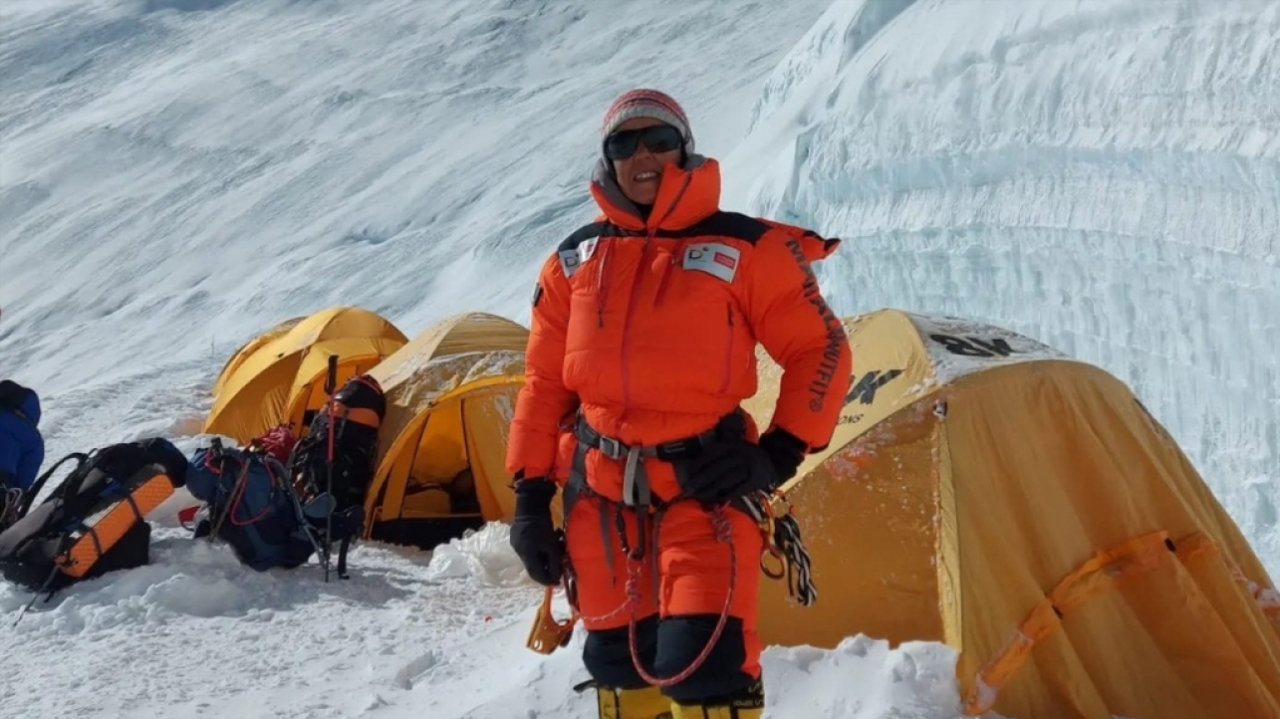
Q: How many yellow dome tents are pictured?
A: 4